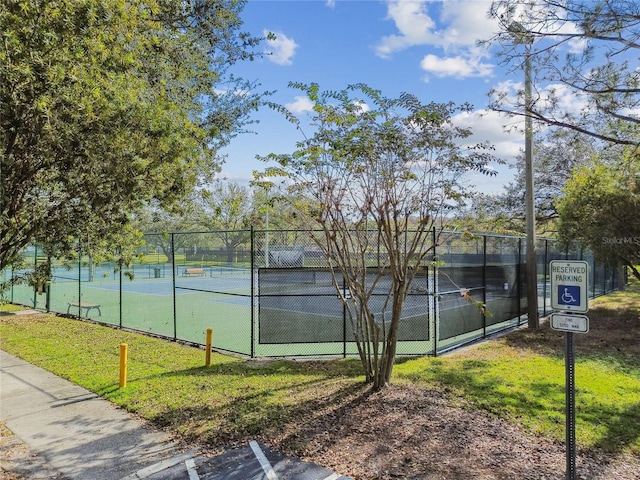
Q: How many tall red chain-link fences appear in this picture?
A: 0